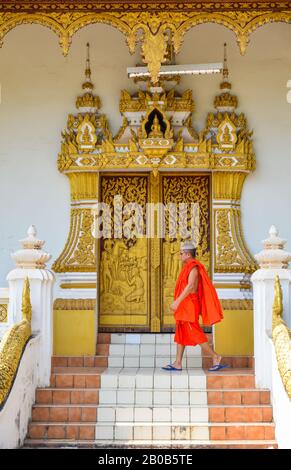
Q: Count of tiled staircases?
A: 1